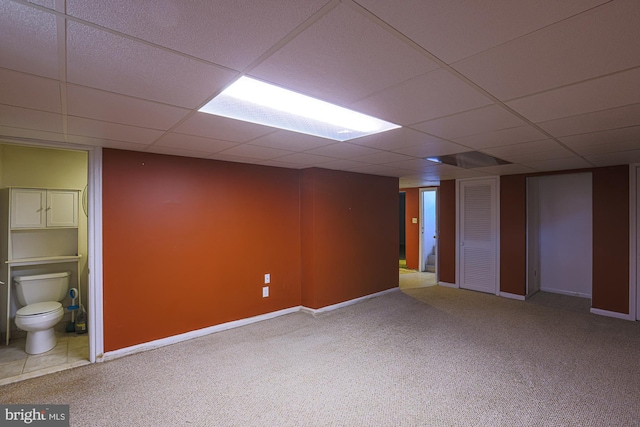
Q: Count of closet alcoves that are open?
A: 1